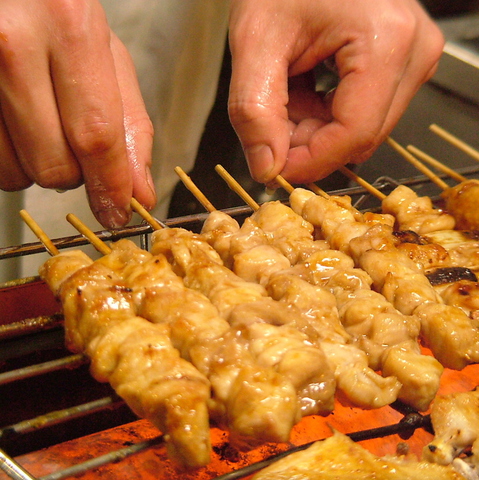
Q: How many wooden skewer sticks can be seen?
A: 11